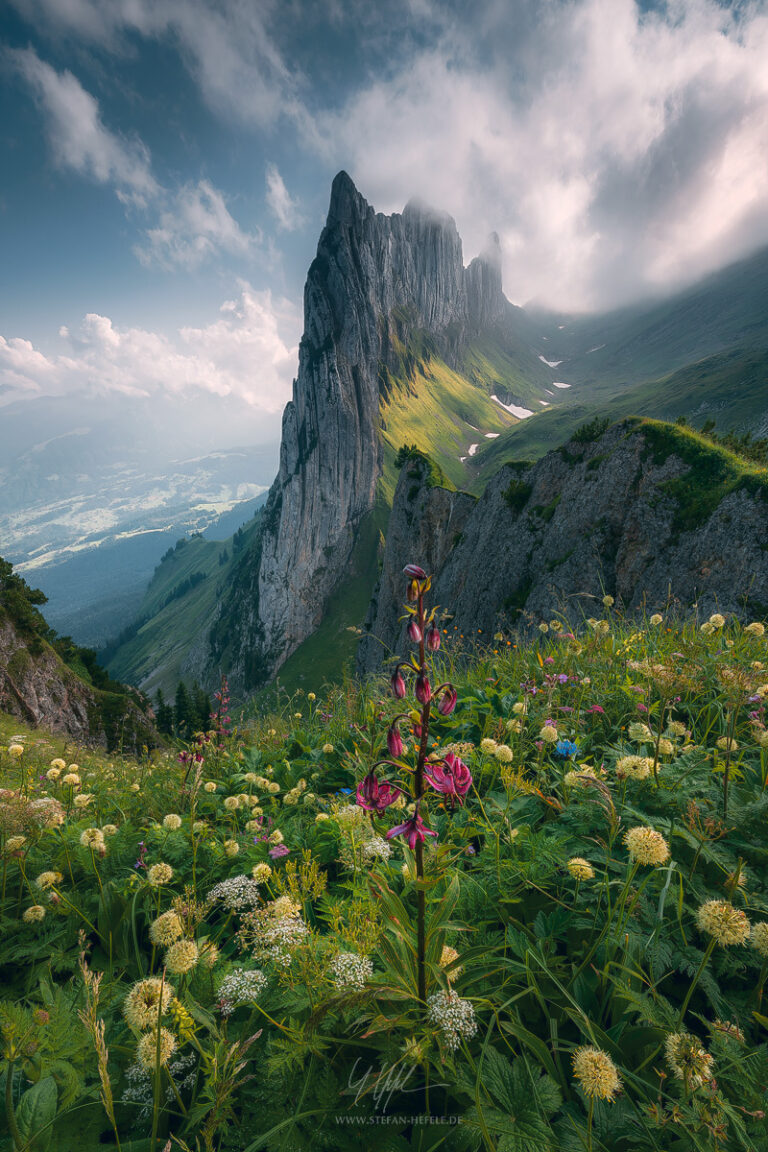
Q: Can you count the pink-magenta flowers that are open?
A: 3